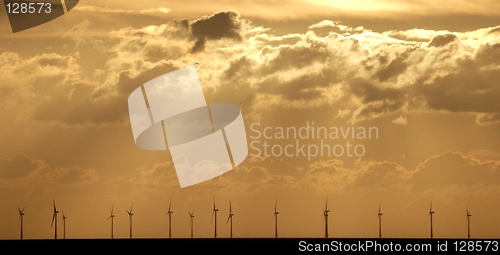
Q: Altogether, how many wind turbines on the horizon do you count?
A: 14